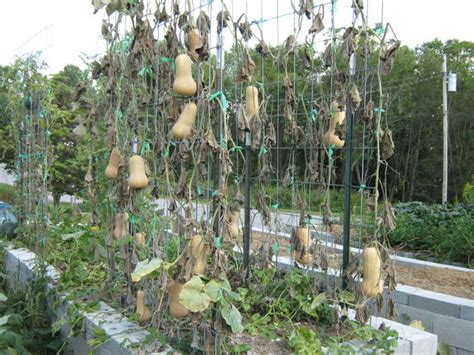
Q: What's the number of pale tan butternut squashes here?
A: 15